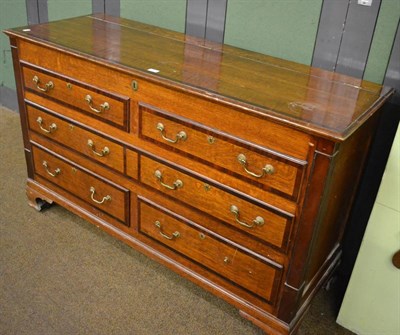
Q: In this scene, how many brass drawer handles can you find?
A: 11